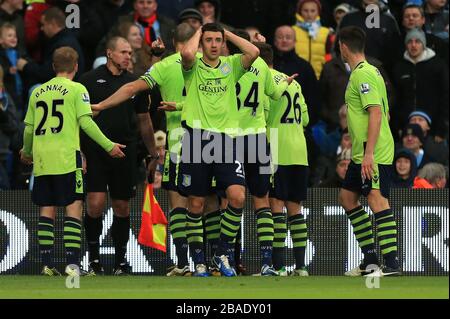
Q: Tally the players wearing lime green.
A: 6